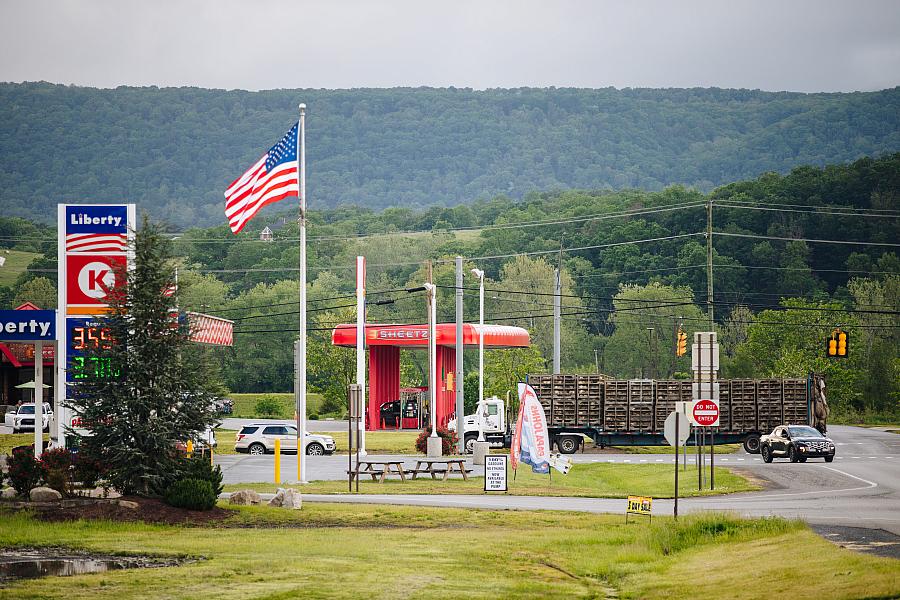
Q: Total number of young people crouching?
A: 0